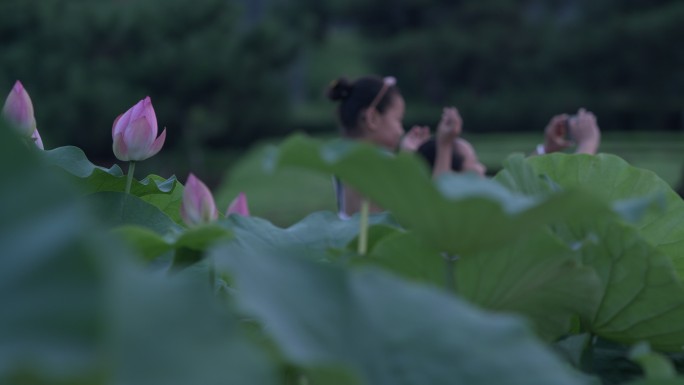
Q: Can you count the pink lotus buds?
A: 4